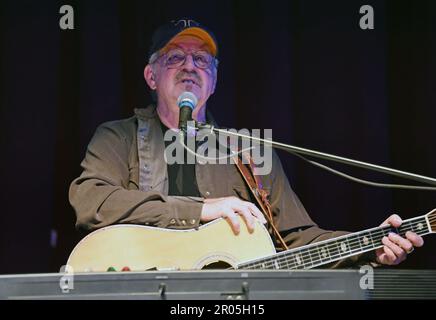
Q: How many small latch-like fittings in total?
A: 2